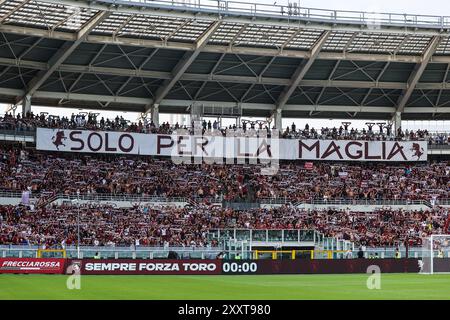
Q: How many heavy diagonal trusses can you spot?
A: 4